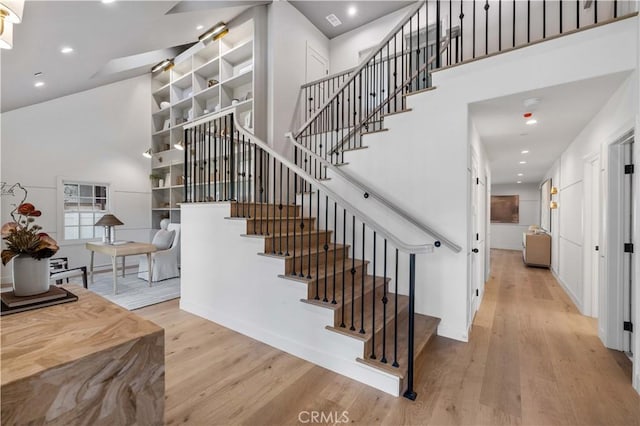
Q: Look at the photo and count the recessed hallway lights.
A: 5